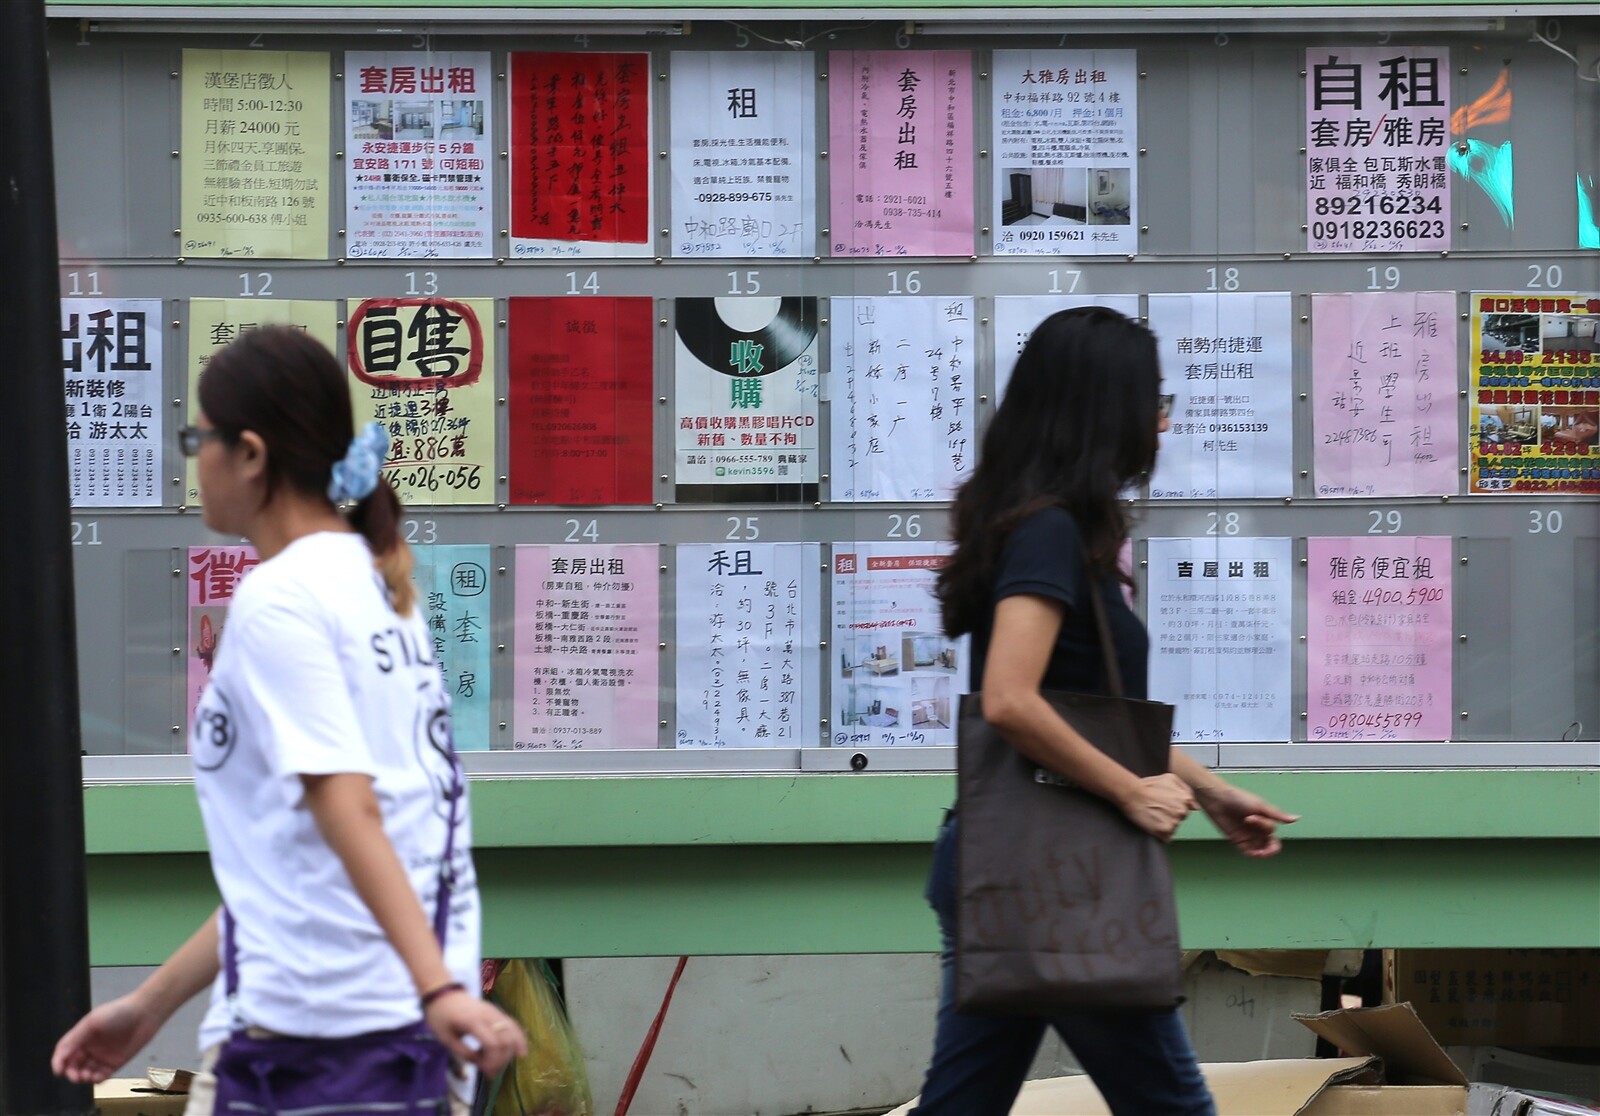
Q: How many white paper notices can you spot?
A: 11